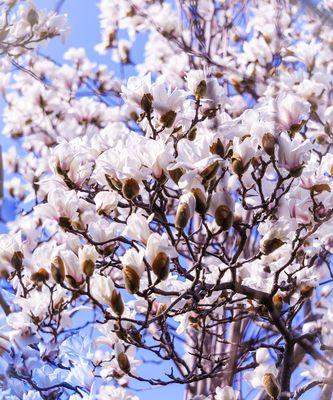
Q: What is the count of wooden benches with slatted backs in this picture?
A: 0